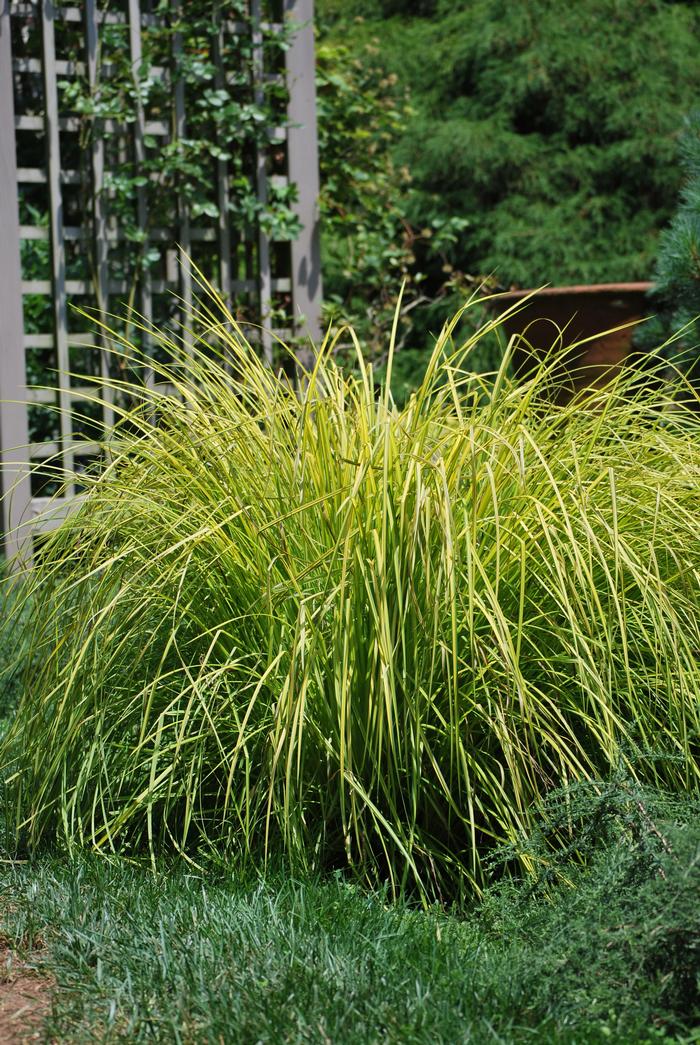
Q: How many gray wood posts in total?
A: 2